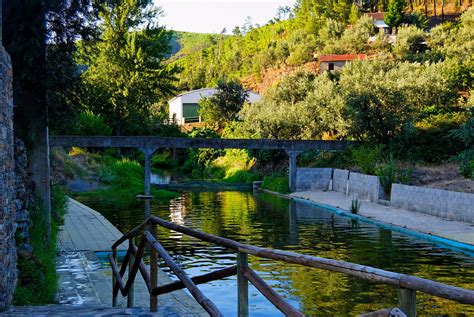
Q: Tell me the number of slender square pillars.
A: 2